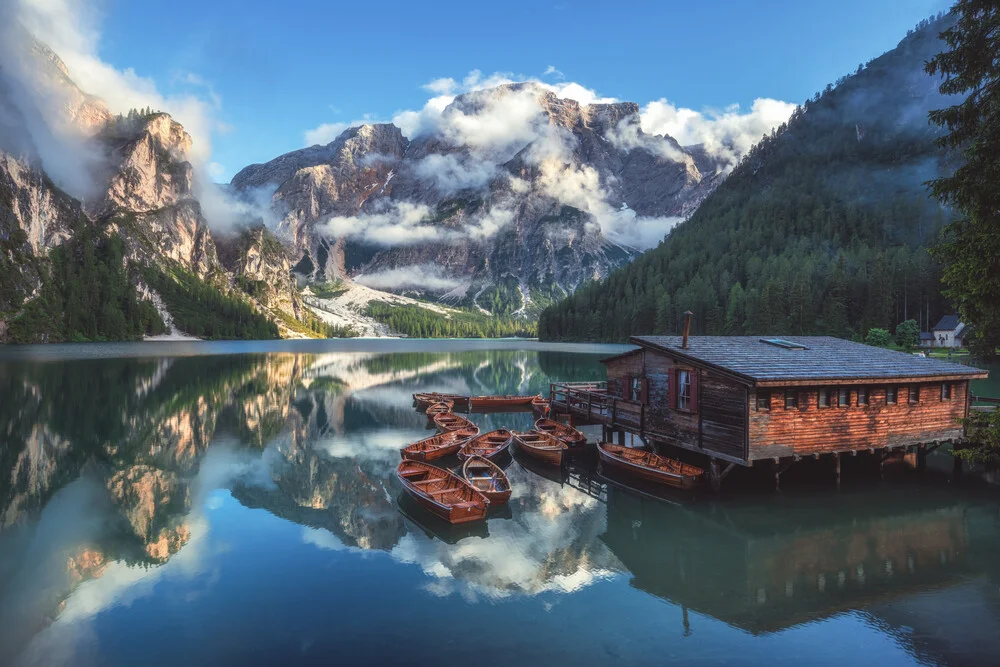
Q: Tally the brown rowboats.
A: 13